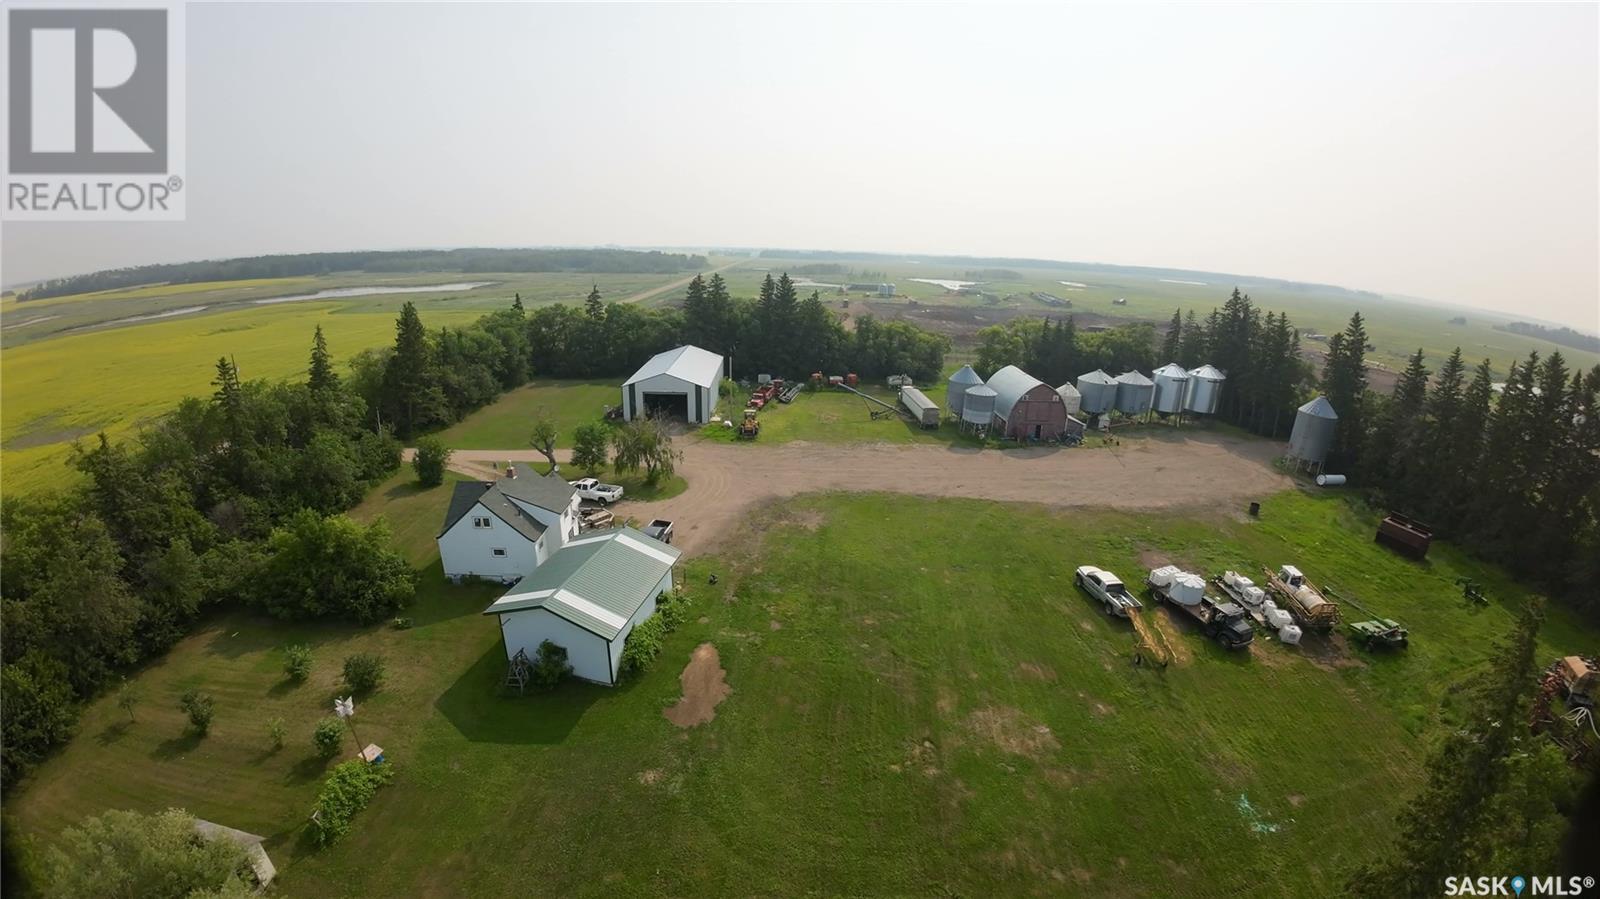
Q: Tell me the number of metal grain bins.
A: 8